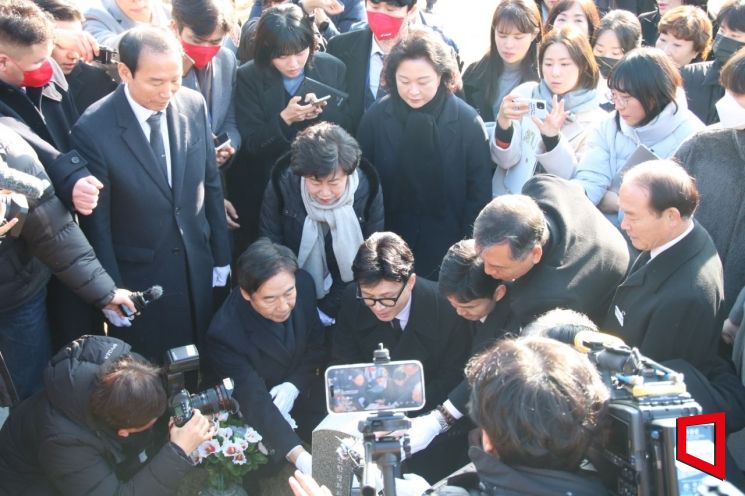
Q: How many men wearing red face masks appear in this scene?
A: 3